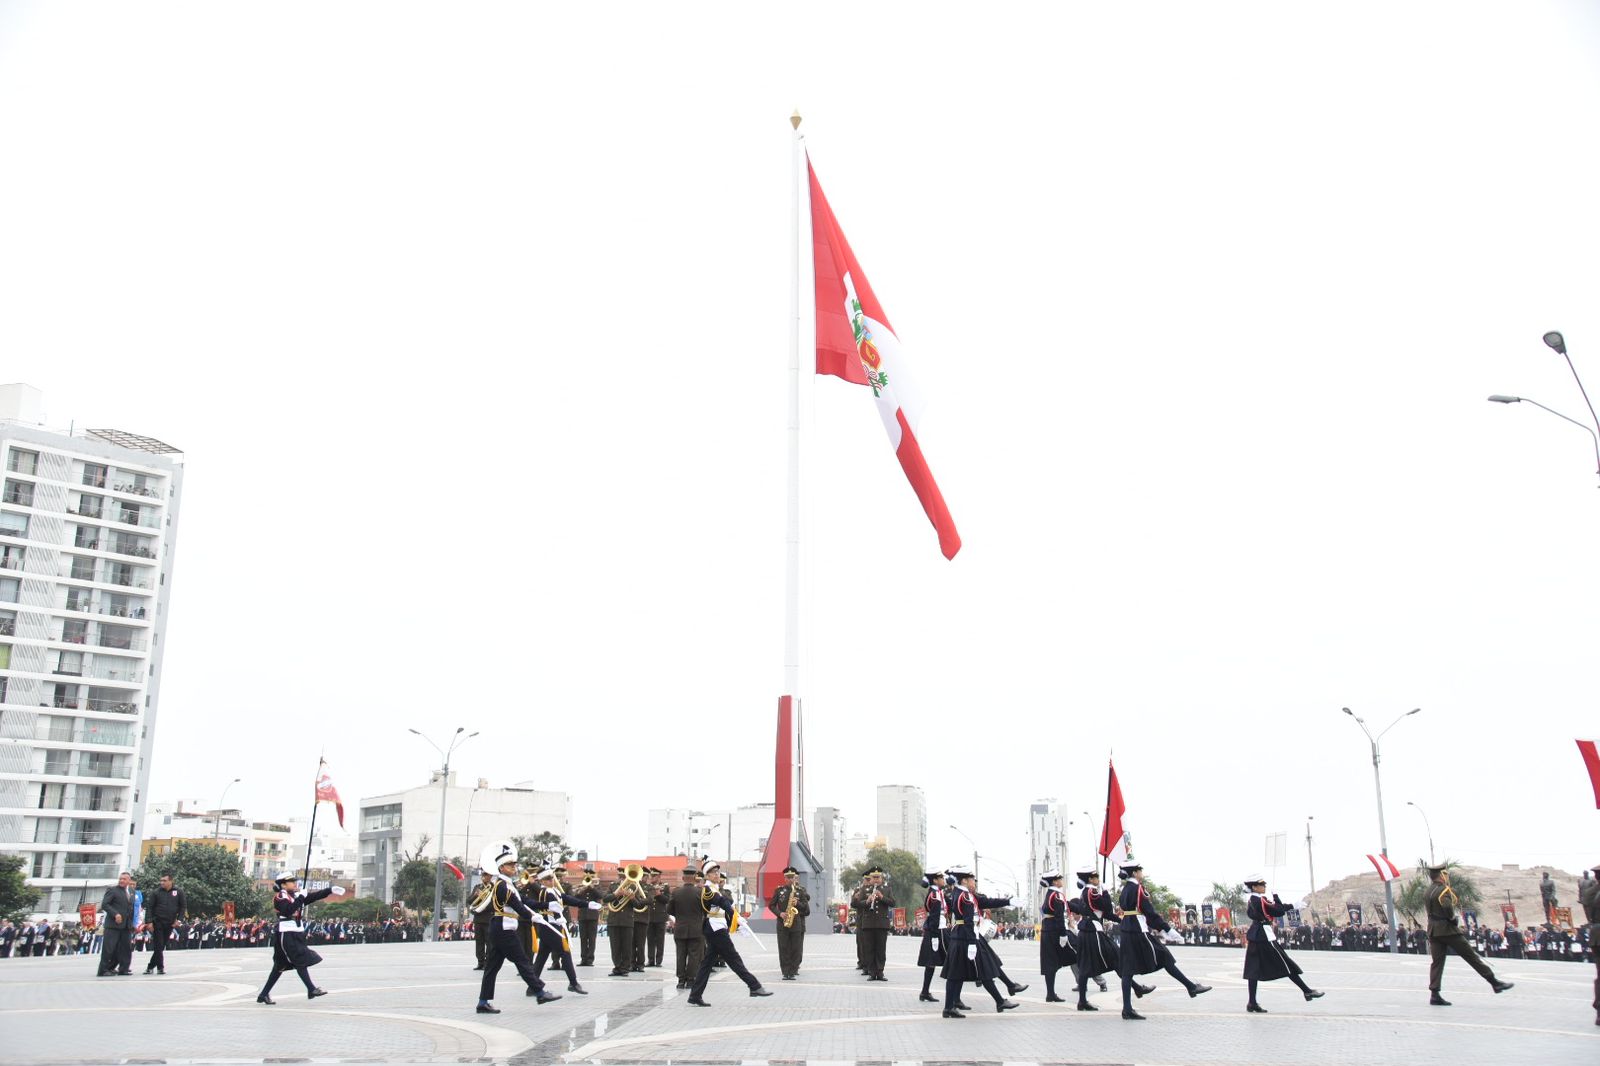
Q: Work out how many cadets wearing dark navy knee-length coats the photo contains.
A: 8